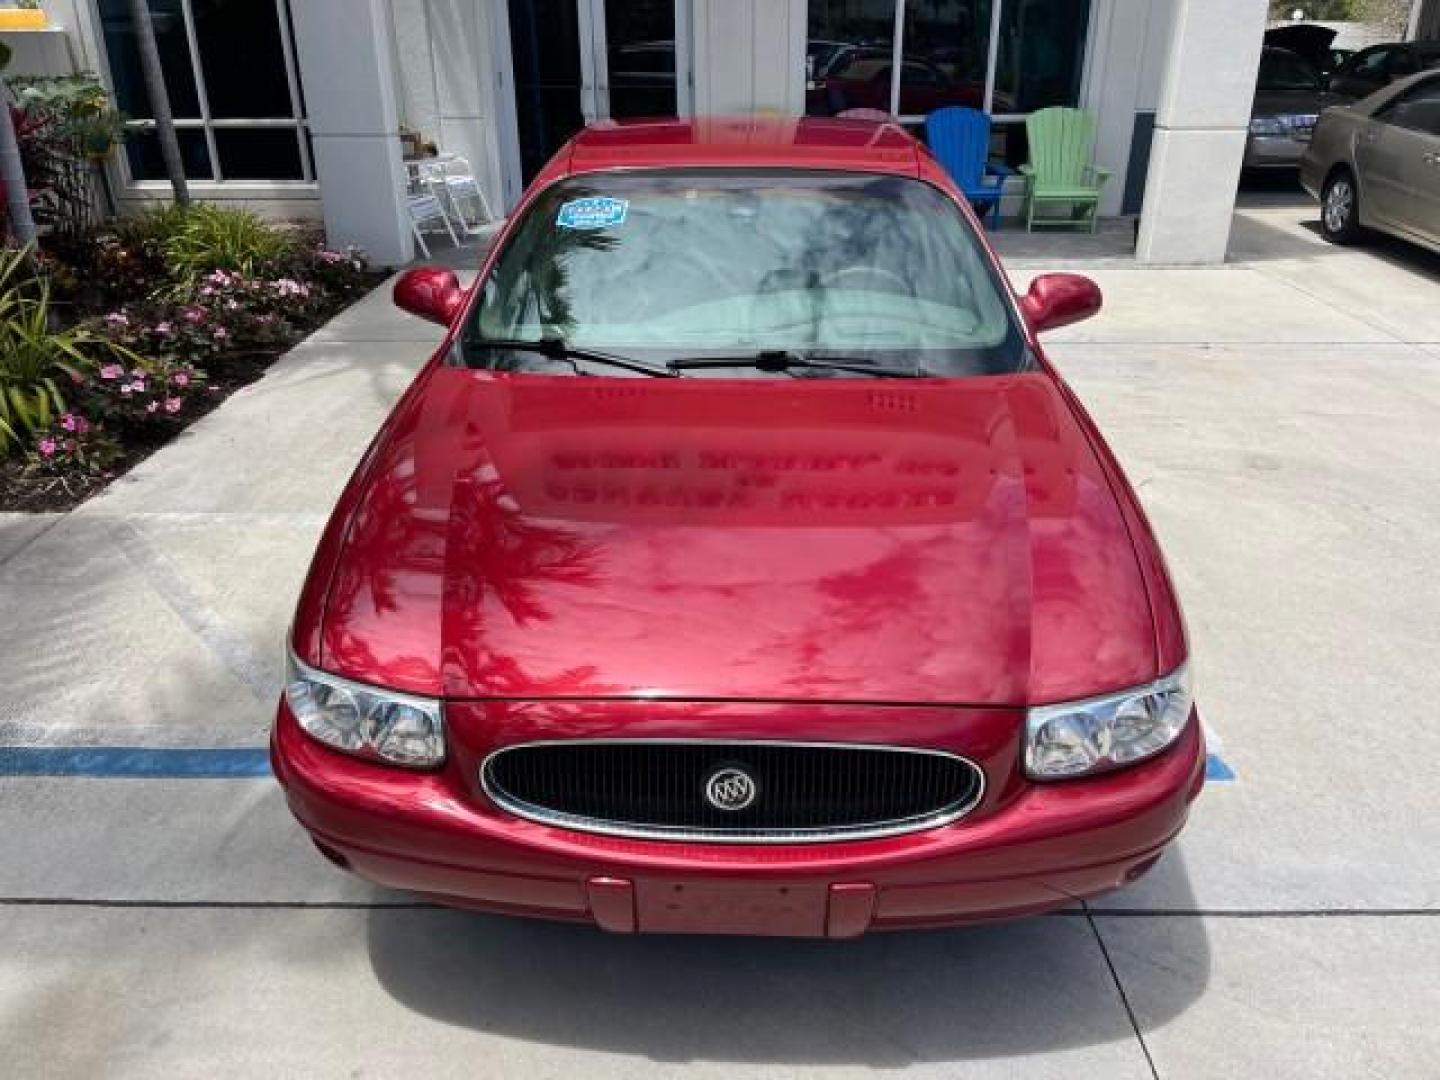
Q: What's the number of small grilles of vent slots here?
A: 2